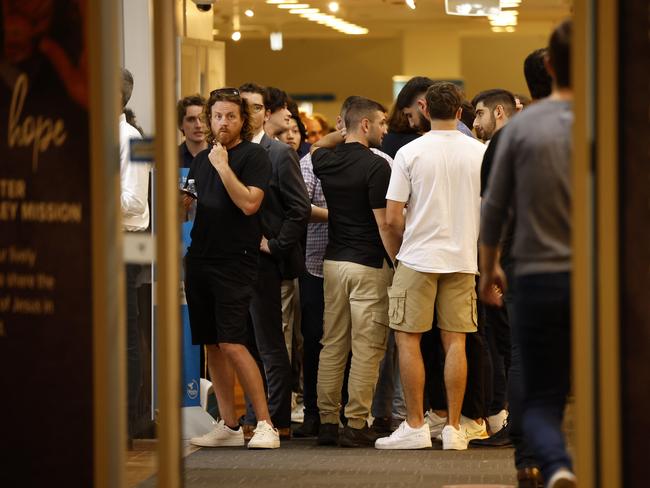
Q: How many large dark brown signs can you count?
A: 1